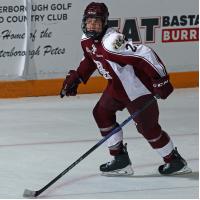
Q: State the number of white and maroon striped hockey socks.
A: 2